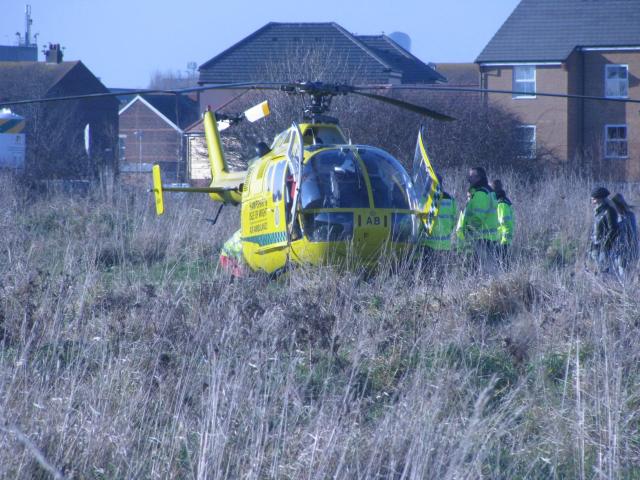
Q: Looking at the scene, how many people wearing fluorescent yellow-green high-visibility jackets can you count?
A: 3